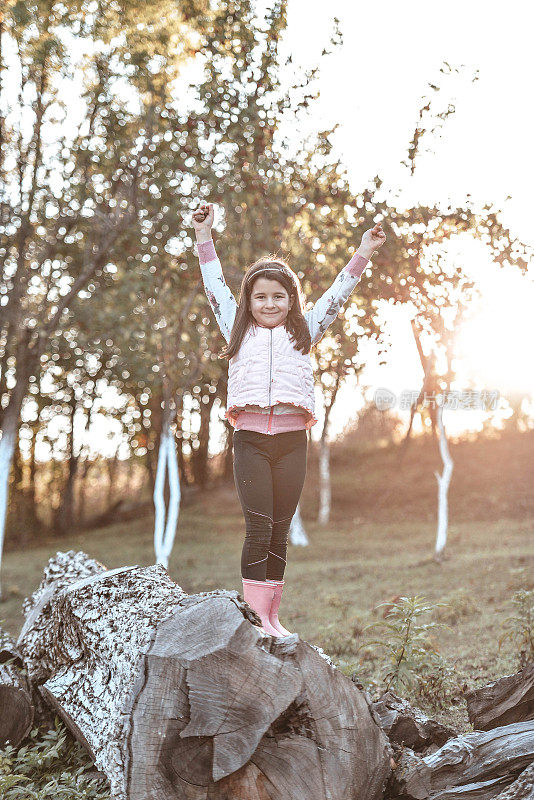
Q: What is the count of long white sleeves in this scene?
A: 2